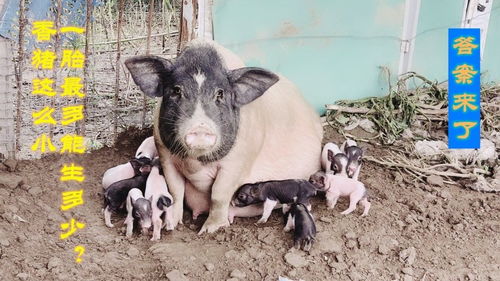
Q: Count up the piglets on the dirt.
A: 10